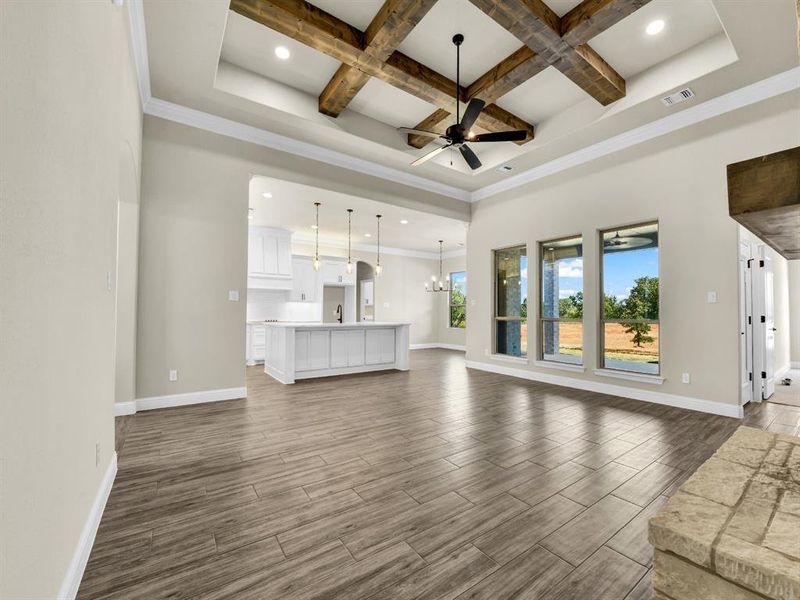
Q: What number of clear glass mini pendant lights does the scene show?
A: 3